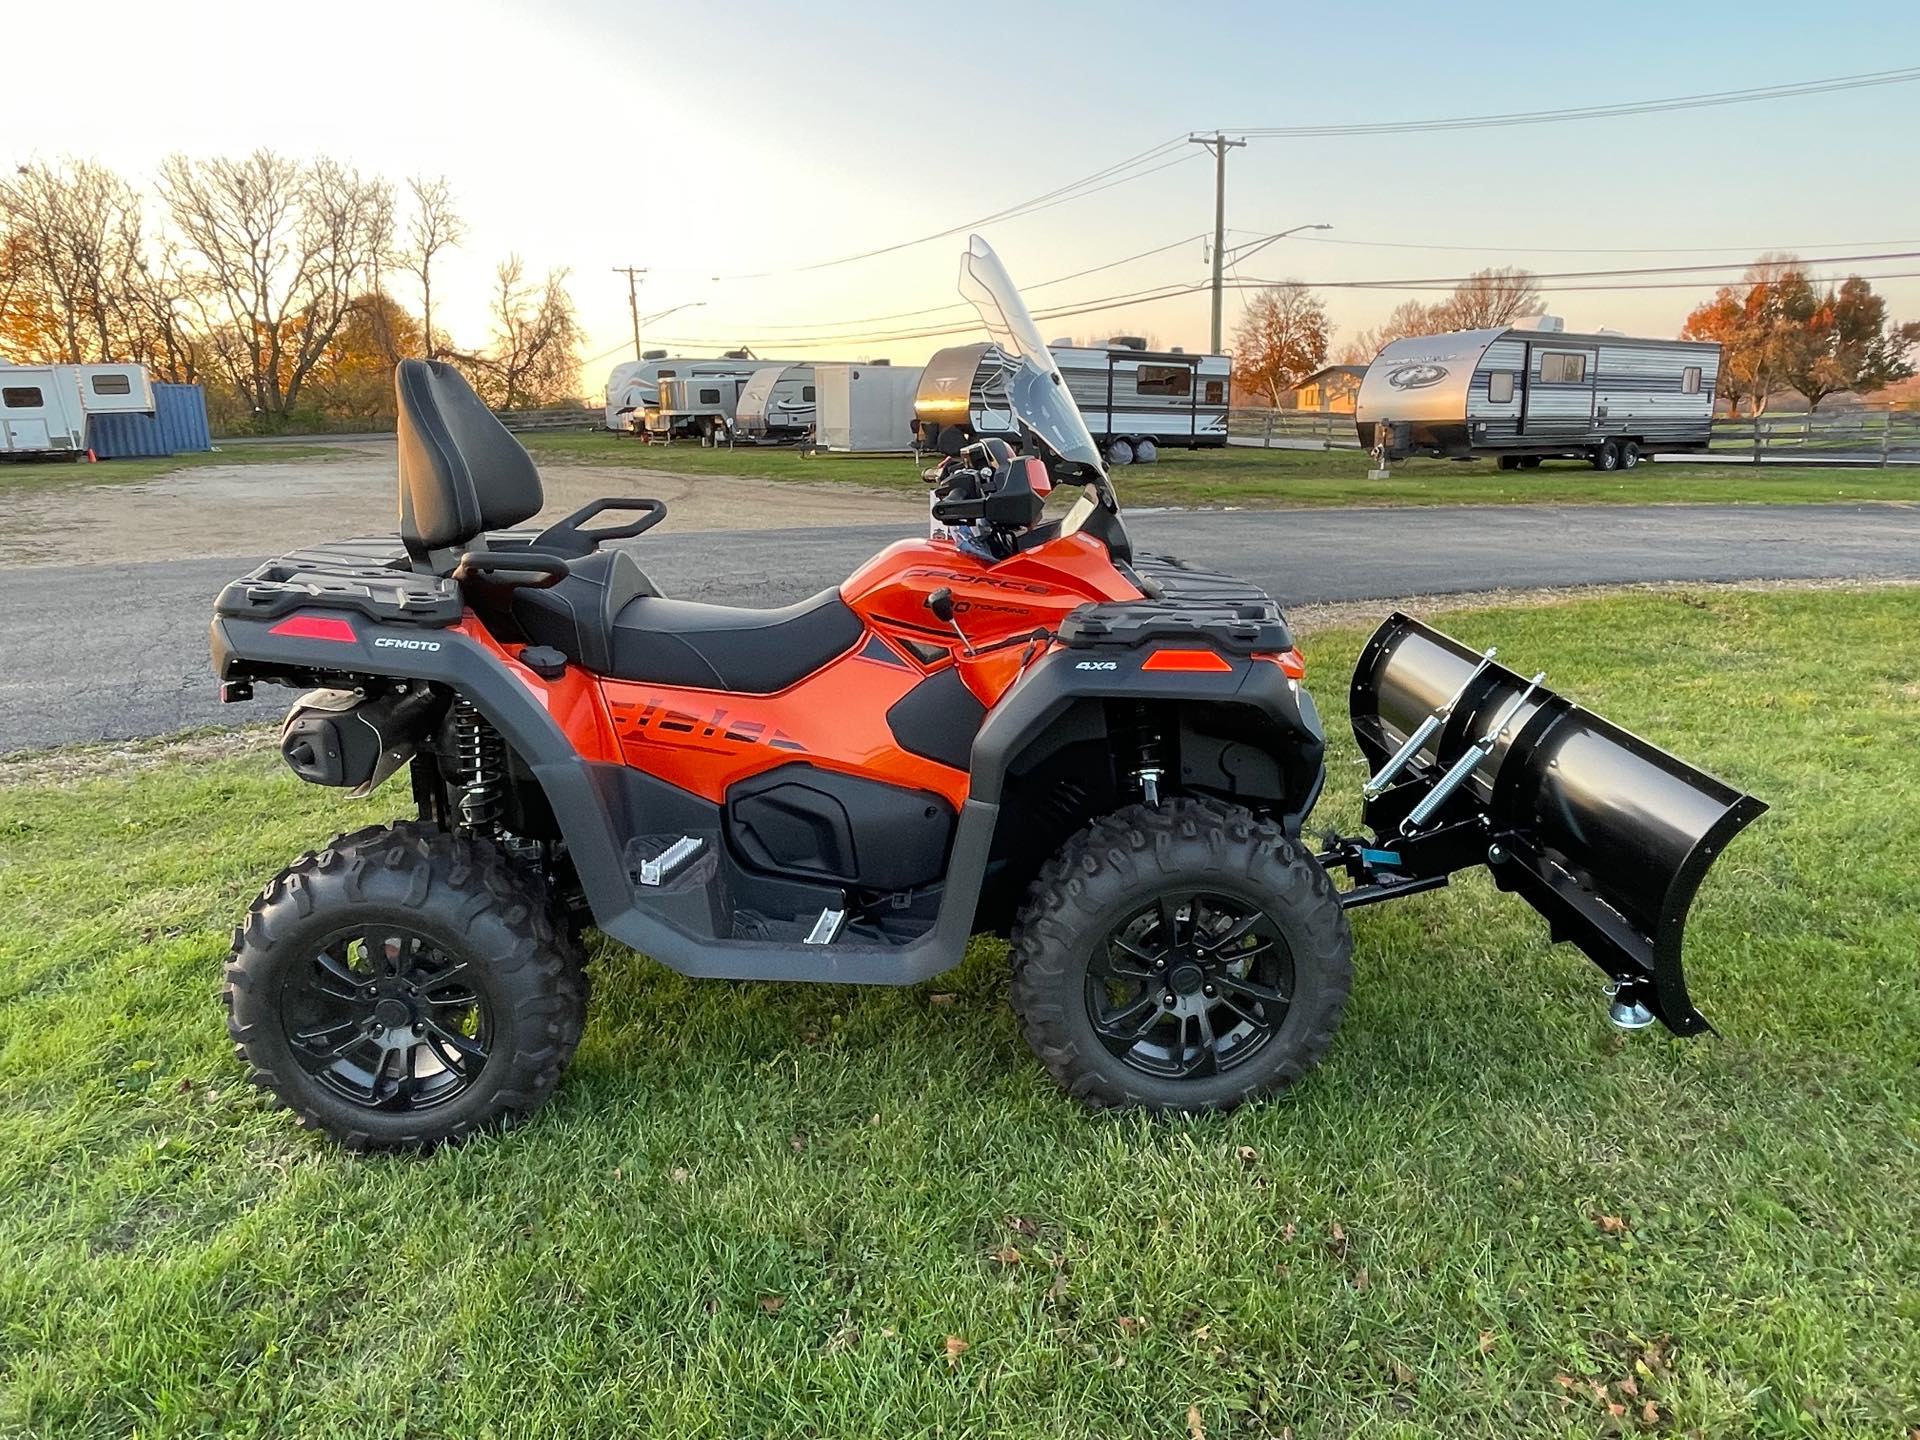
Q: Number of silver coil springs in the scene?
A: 2